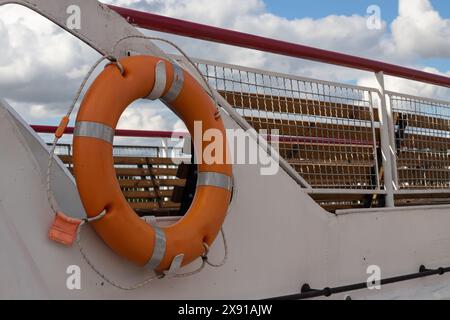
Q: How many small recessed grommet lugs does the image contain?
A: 4